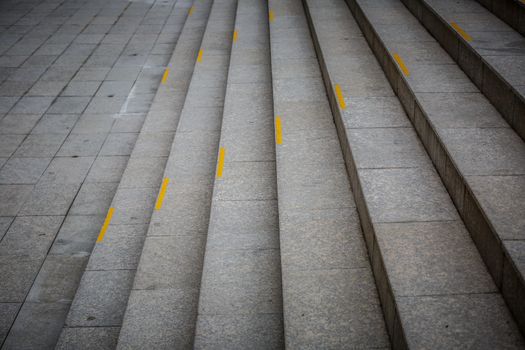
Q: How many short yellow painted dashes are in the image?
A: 12